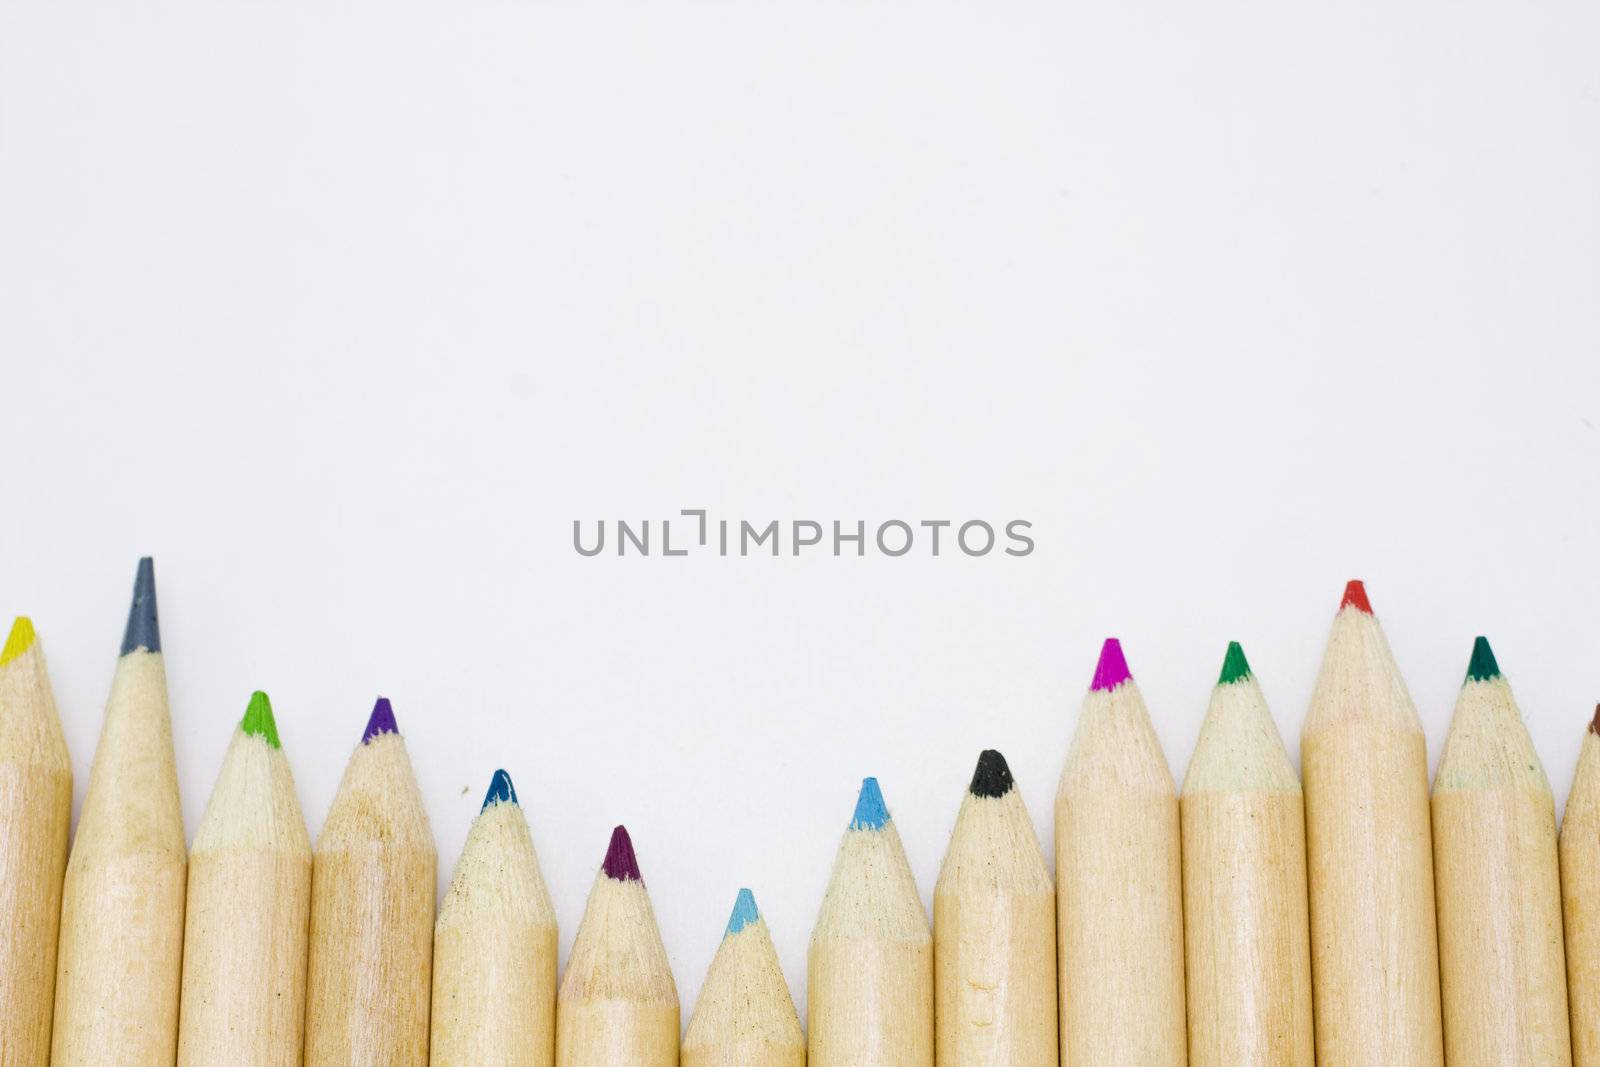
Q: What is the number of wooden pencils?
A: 14